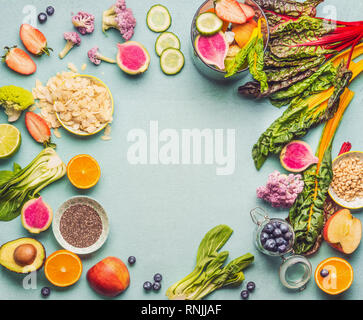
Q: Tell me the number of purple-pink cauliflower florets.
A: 5